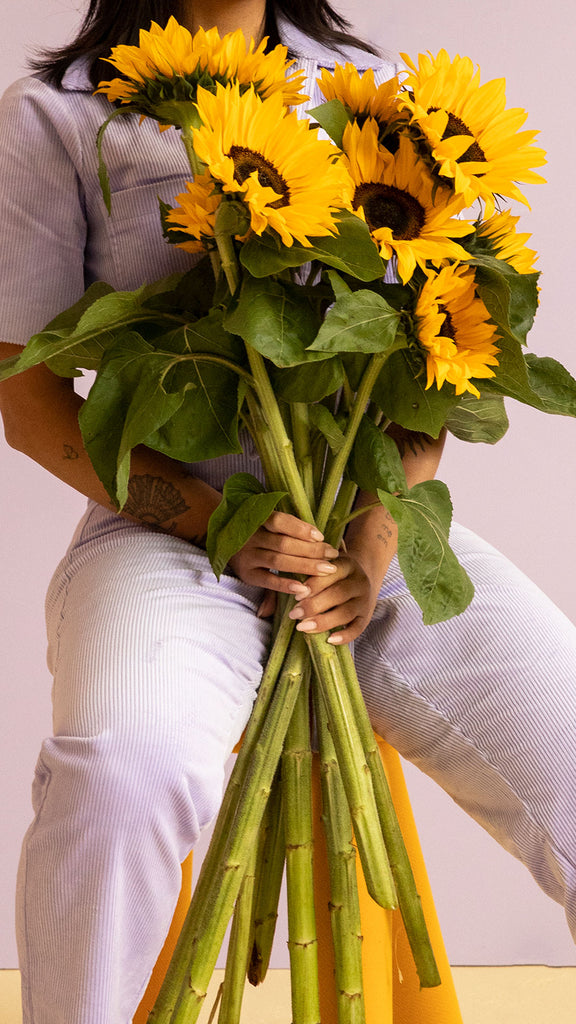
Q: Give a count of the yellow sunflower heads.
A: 8